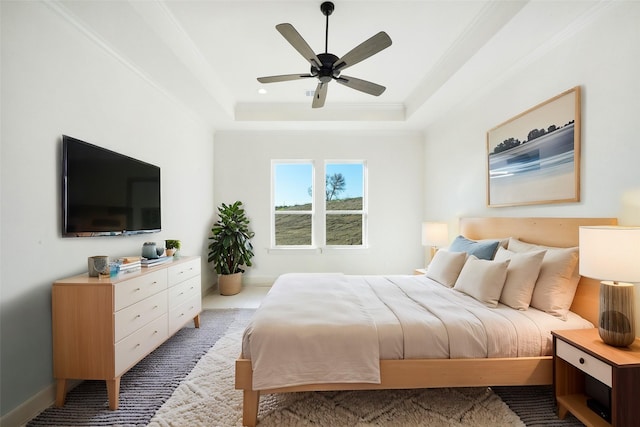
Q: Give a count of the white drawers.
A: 7